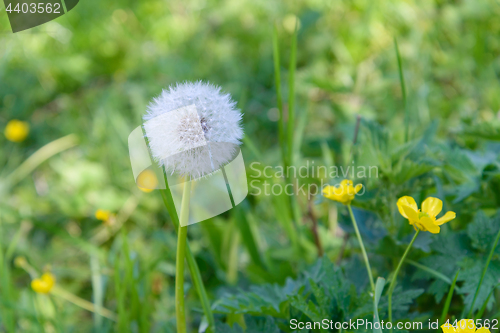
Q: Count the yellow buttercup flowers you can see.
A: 7